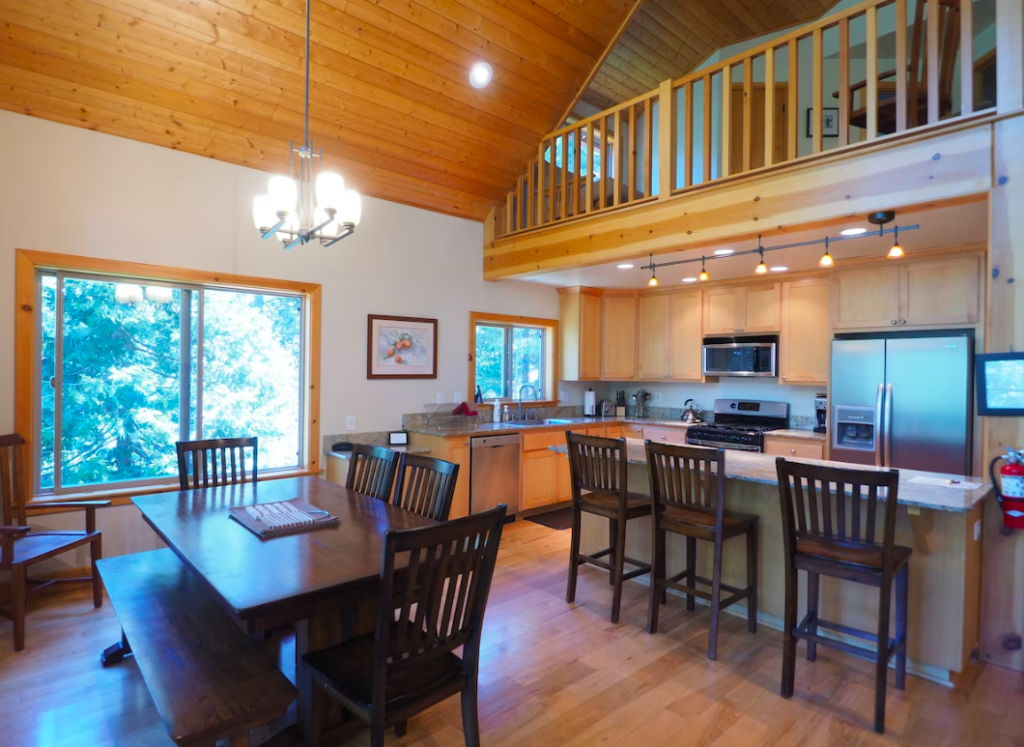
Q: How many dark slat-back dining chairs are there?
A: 4